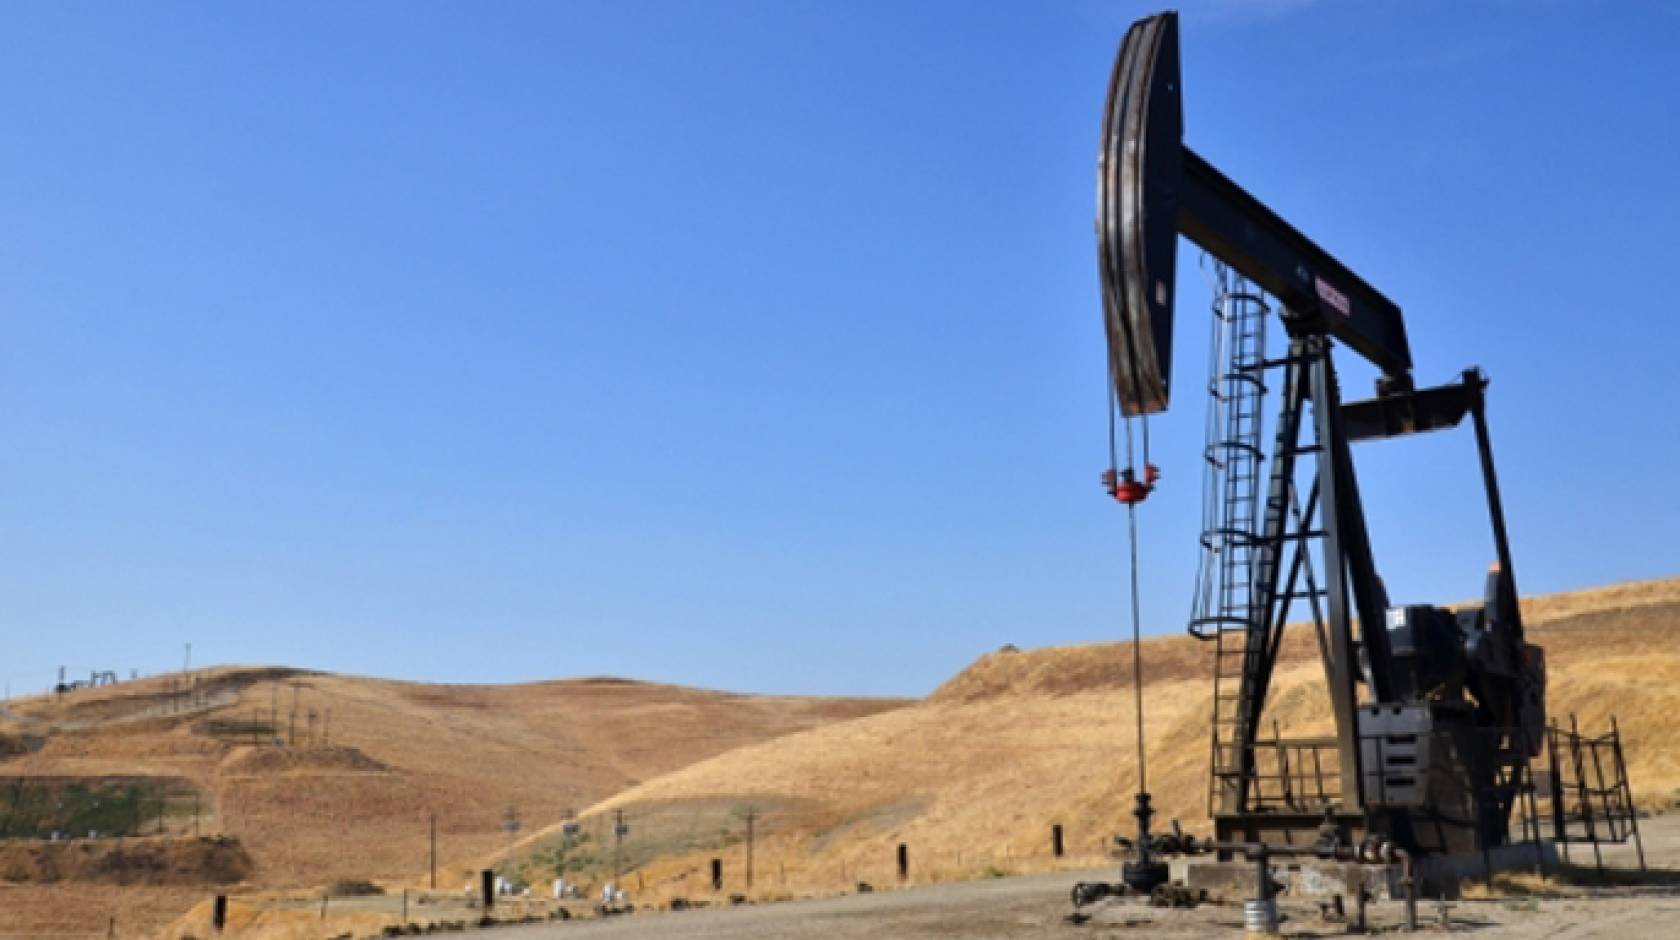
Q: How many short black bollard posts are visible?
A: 5